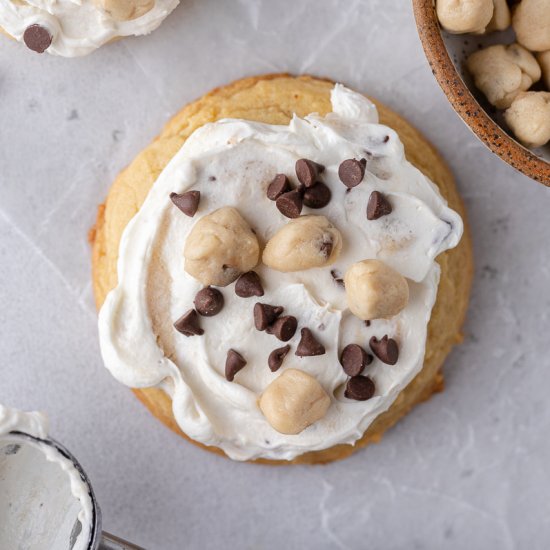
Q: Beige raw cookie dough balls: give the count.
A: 11